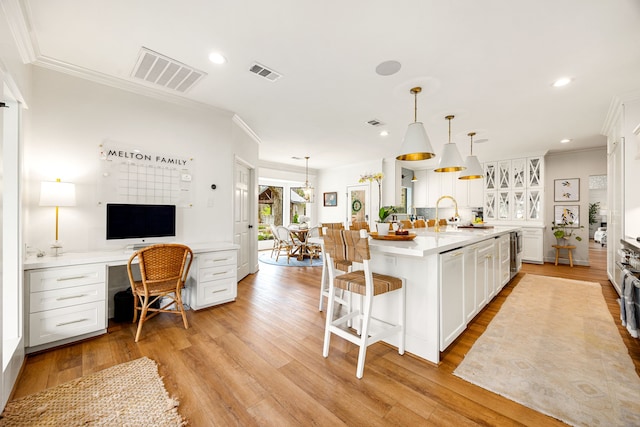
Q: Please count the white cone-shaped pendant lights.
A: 3